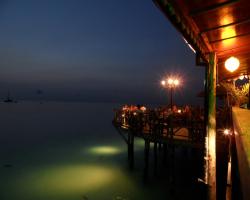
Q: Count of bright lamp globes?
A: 4